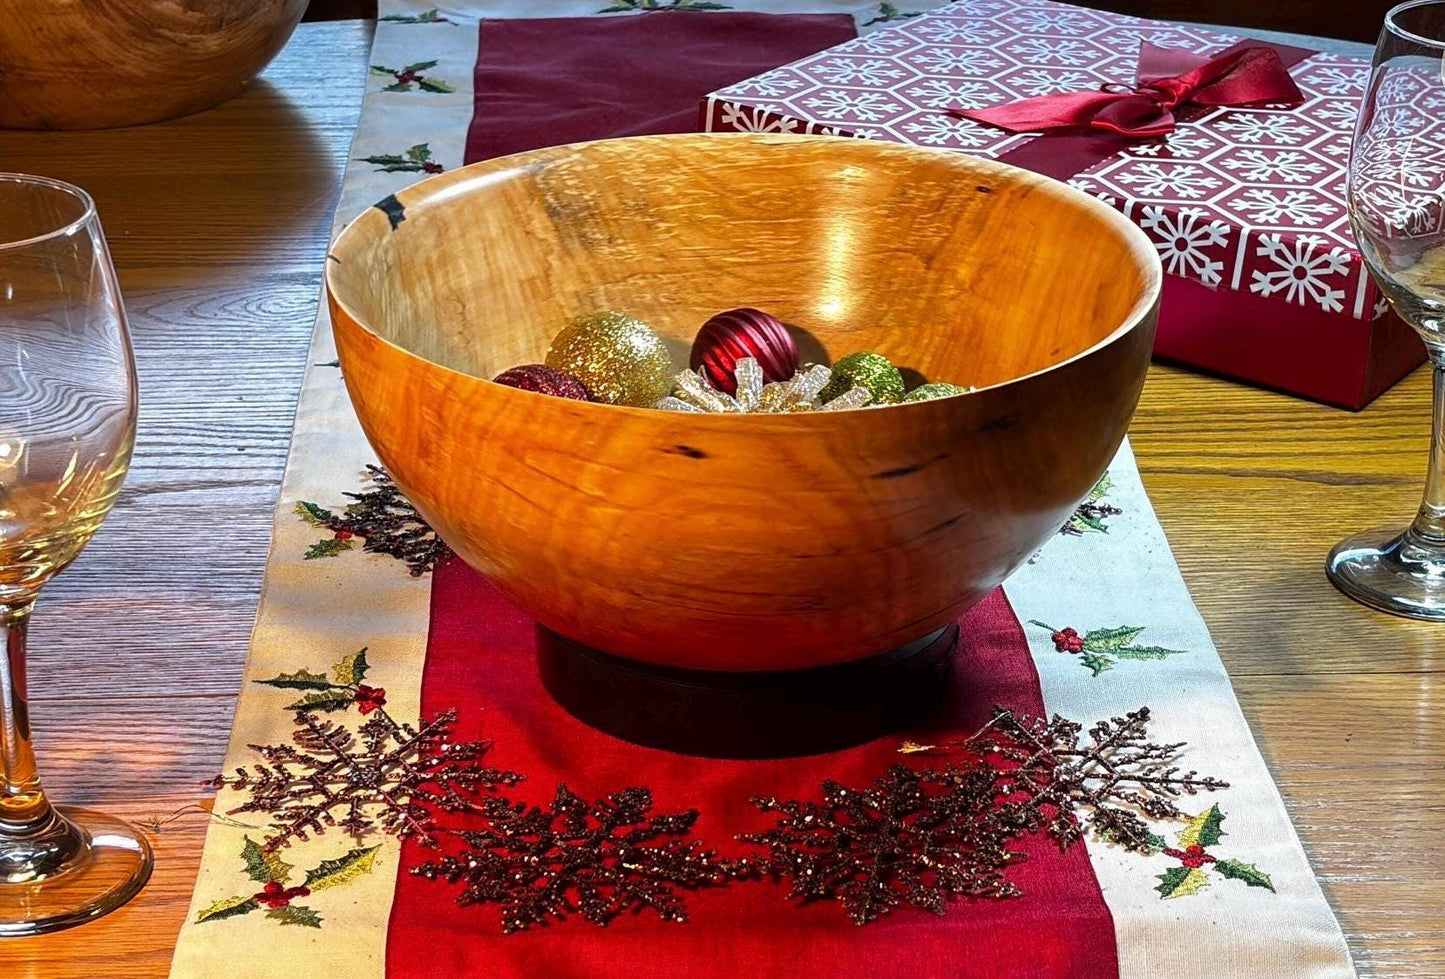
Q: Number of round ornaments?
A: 5